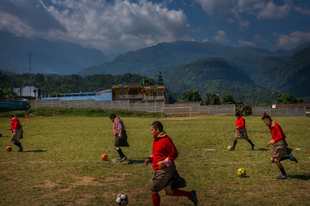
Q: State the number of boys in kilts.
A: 5